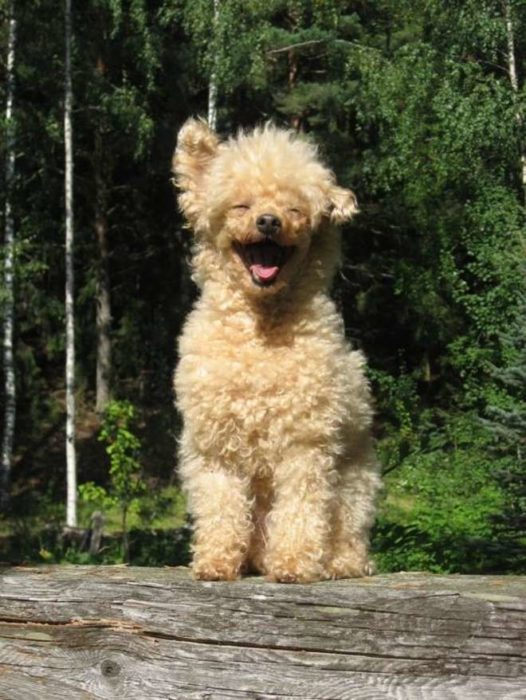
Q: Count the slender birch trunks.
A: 4